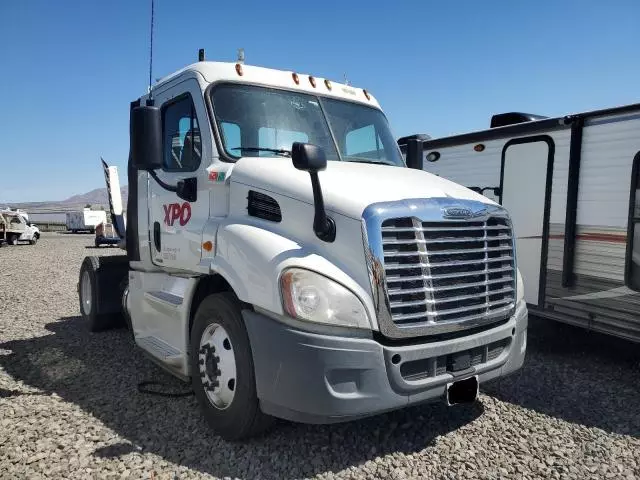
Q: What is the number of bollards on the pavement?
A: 0